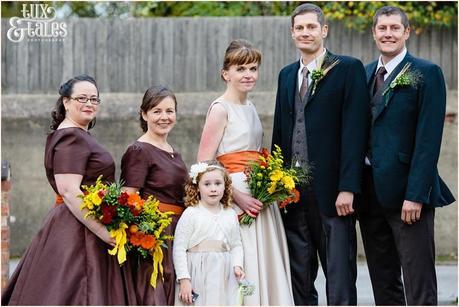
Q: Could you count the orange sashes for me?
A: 3